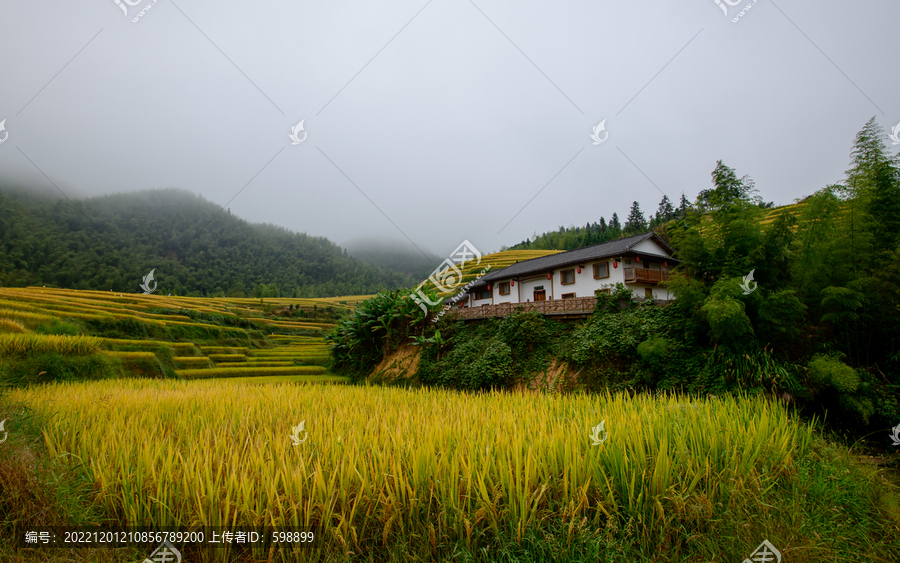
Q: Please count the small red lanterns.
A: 8